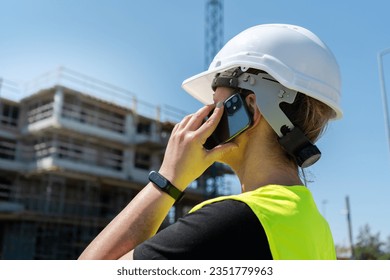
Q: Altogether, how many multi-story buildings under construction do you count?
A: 1